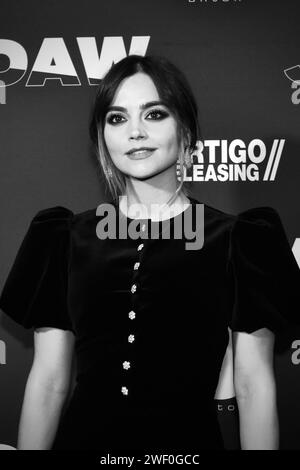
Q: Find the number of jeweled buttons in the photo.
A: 8